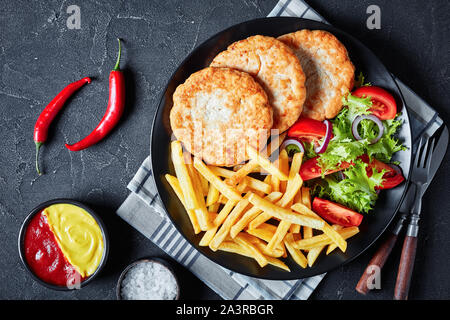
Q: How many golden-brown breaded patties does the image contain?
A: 3